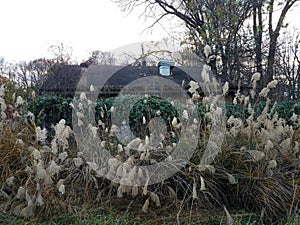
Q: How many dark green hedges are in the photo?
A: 1